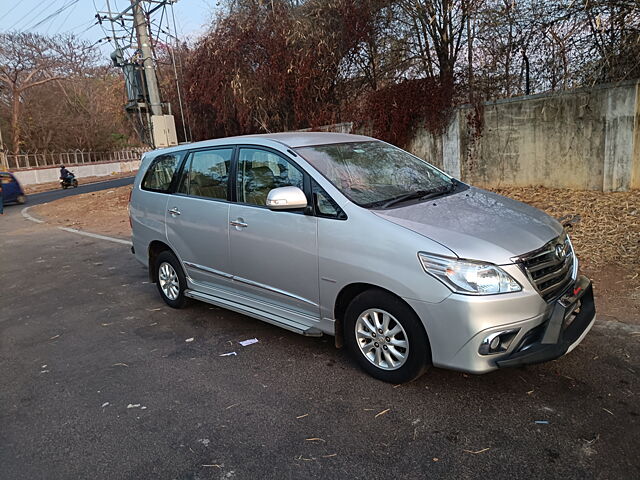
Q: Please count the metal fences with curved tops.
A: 1